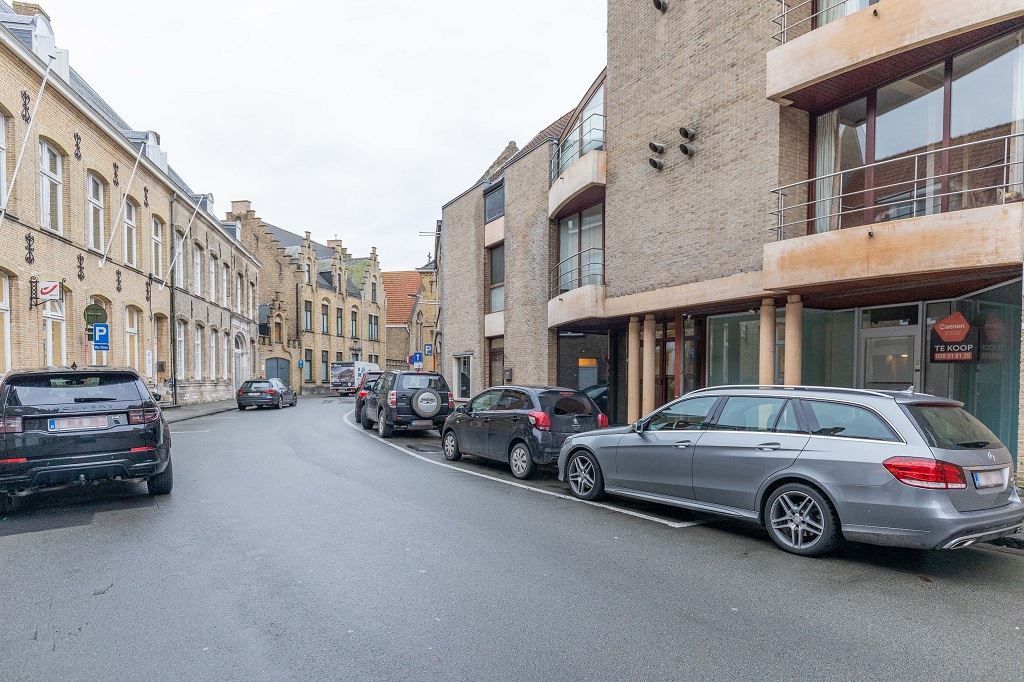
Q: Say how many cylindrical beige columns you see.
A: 4